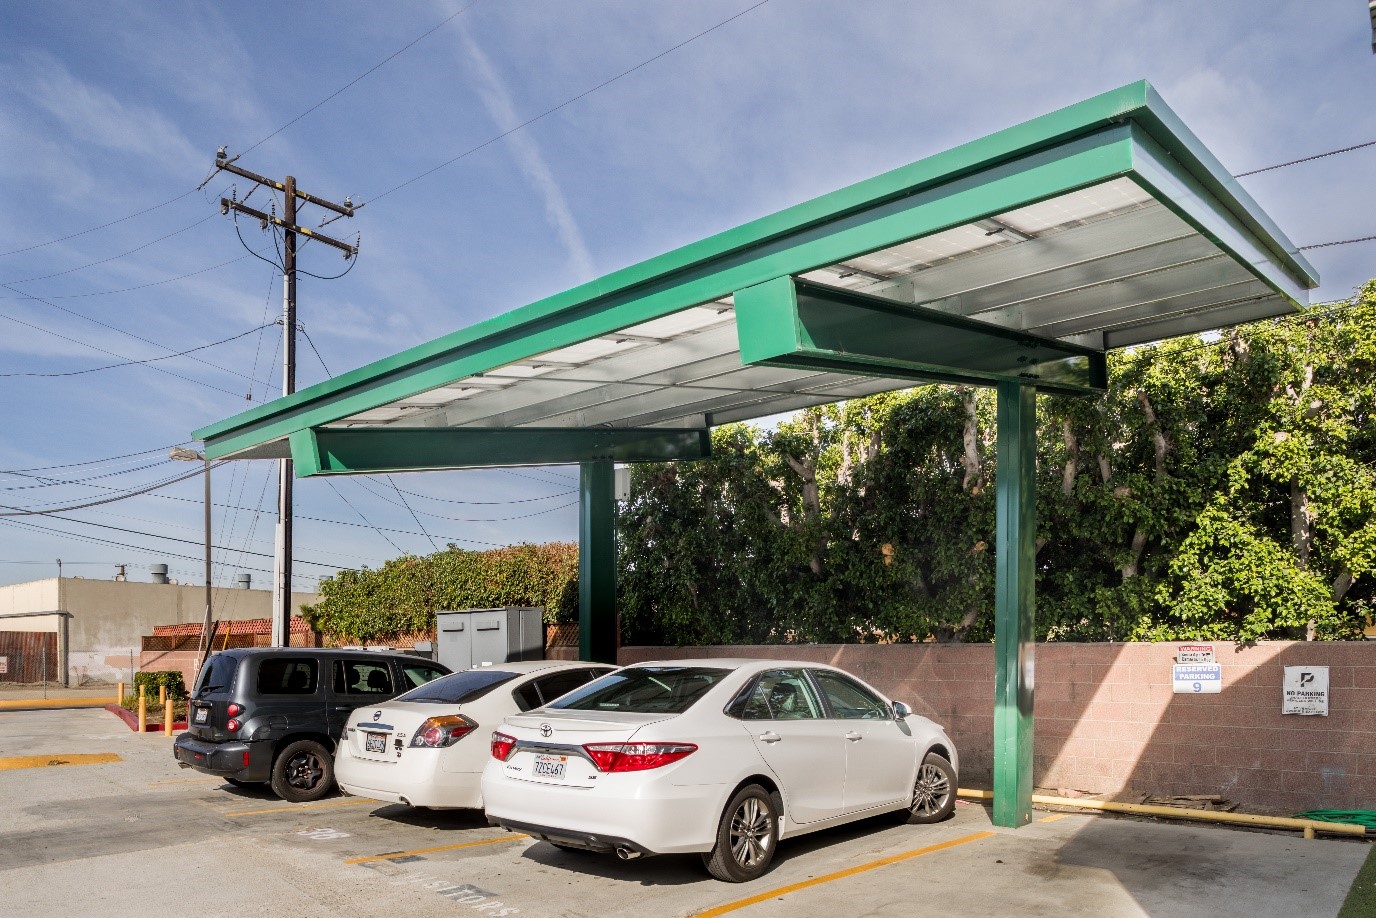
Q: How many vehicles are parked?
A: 3